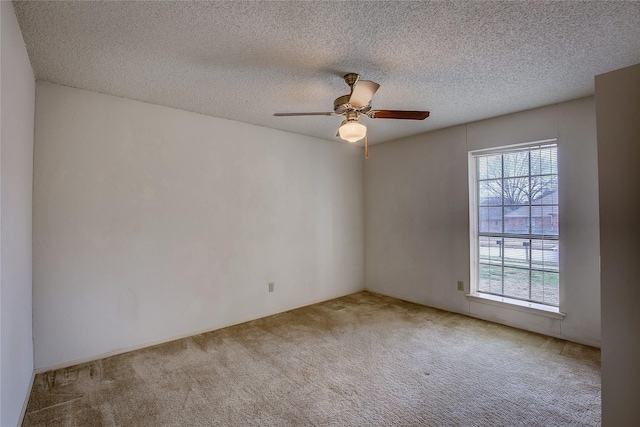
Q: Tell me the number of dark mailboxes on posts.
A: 2